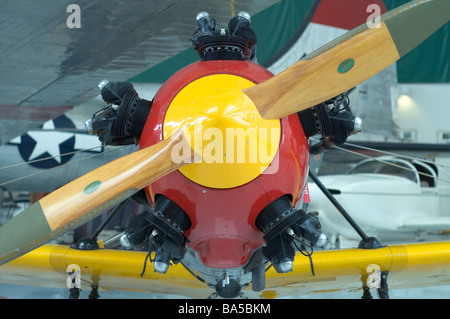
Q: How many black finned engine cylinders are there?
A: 5